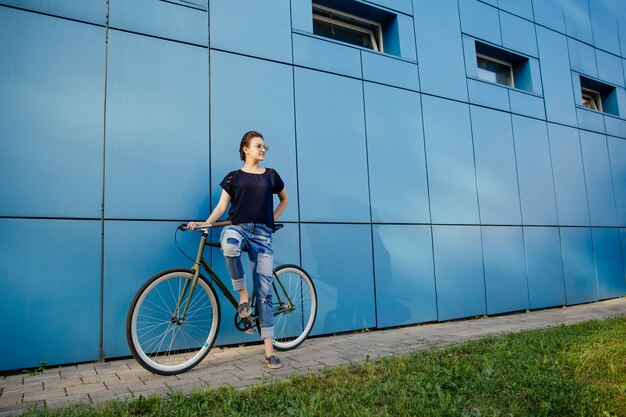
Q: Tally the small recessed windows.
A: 3